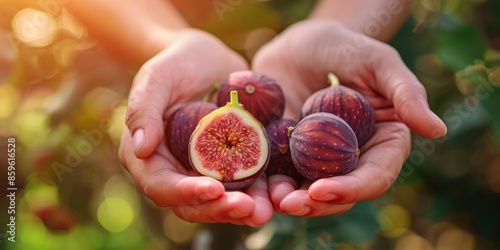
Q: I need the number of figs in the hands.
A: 6